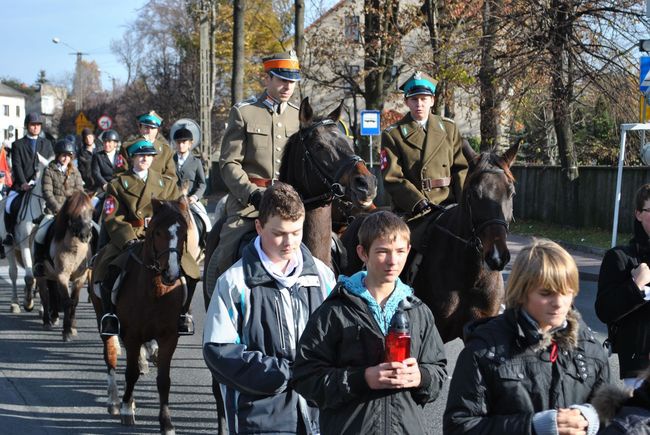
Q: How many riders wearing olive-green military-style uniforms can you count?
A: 4